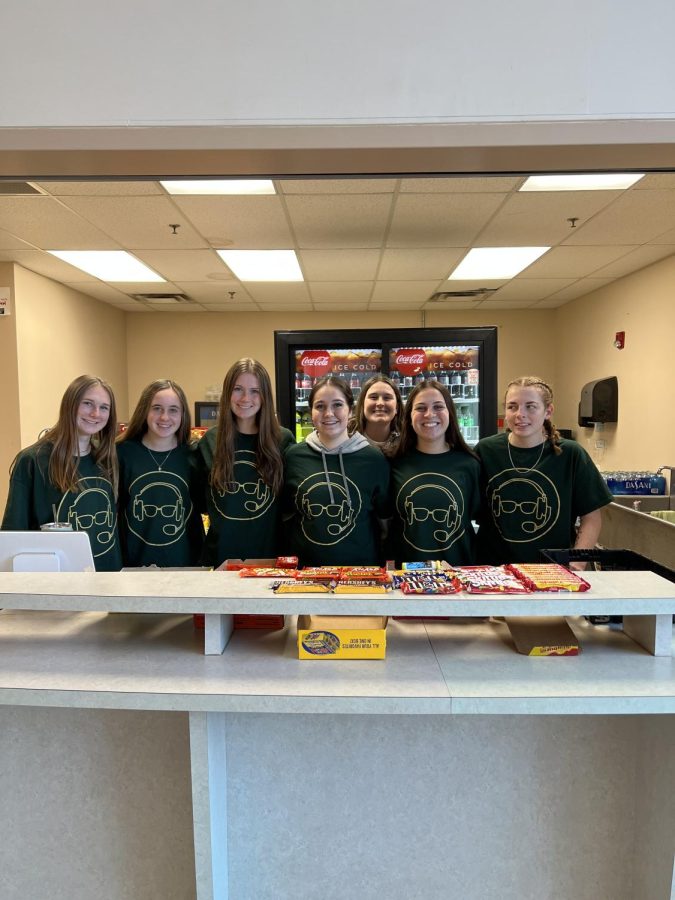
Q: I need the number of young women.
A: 7